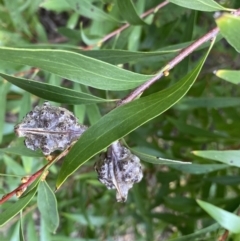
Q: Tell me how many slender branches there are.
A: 2